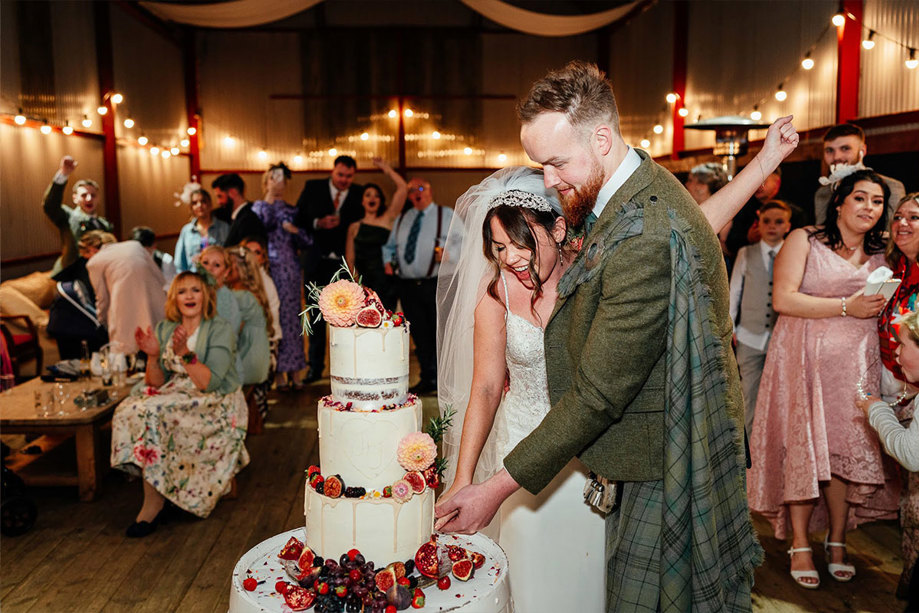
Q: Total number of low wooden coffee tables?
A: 1